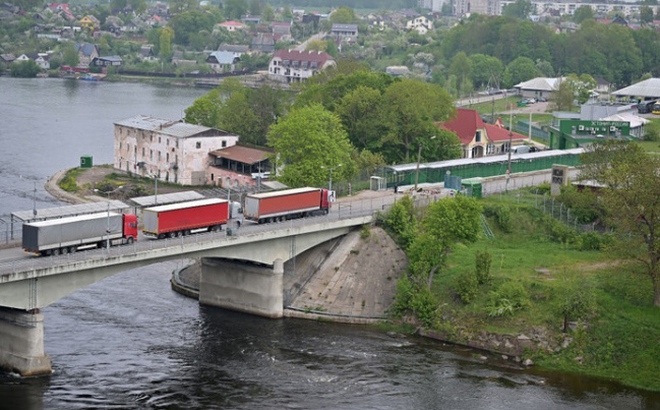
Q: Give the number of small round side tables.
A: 0